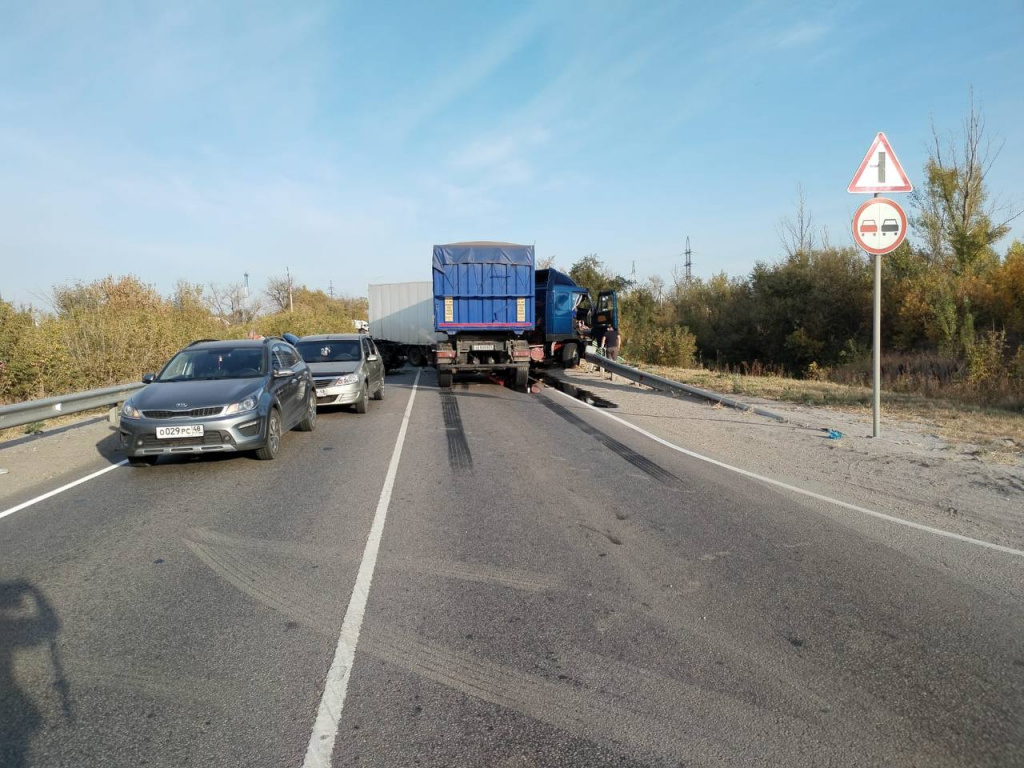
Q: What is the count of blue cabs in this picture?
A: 1